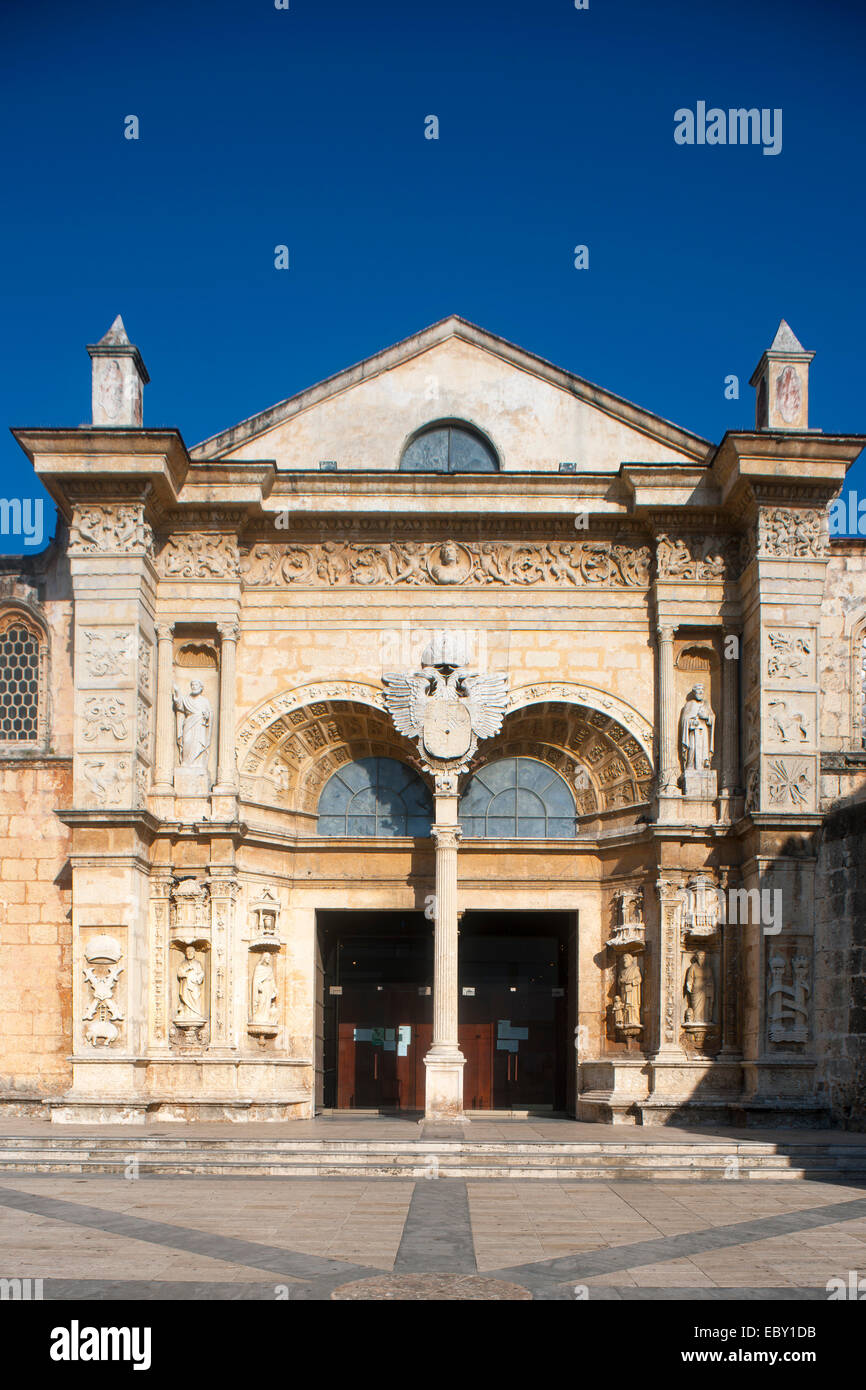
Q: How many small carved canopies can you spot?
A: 4